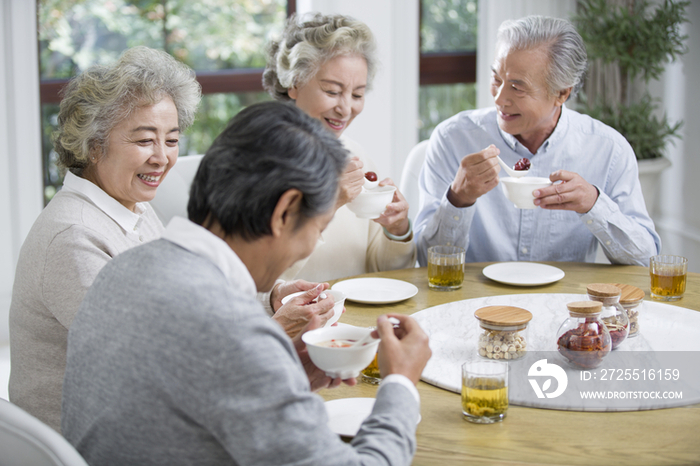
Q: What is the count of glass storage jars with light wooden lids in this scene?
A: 4